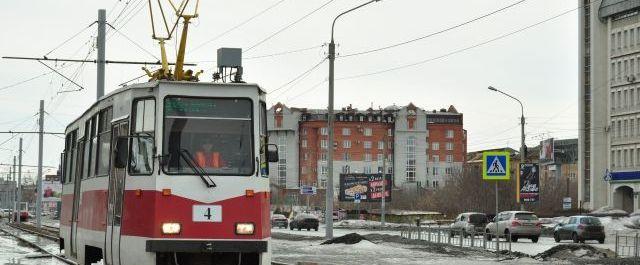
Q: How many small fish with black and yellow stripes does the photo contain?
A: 0